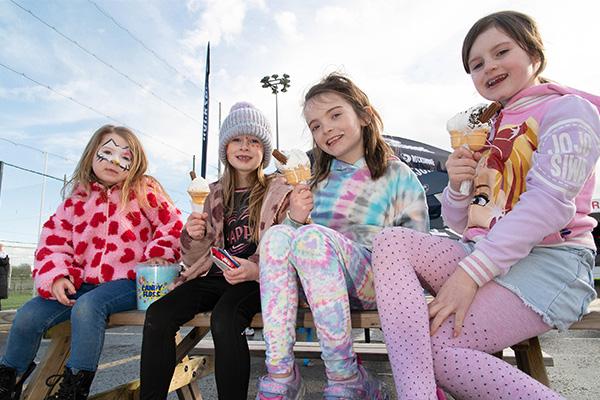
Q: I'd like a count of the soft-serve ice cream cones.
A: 3